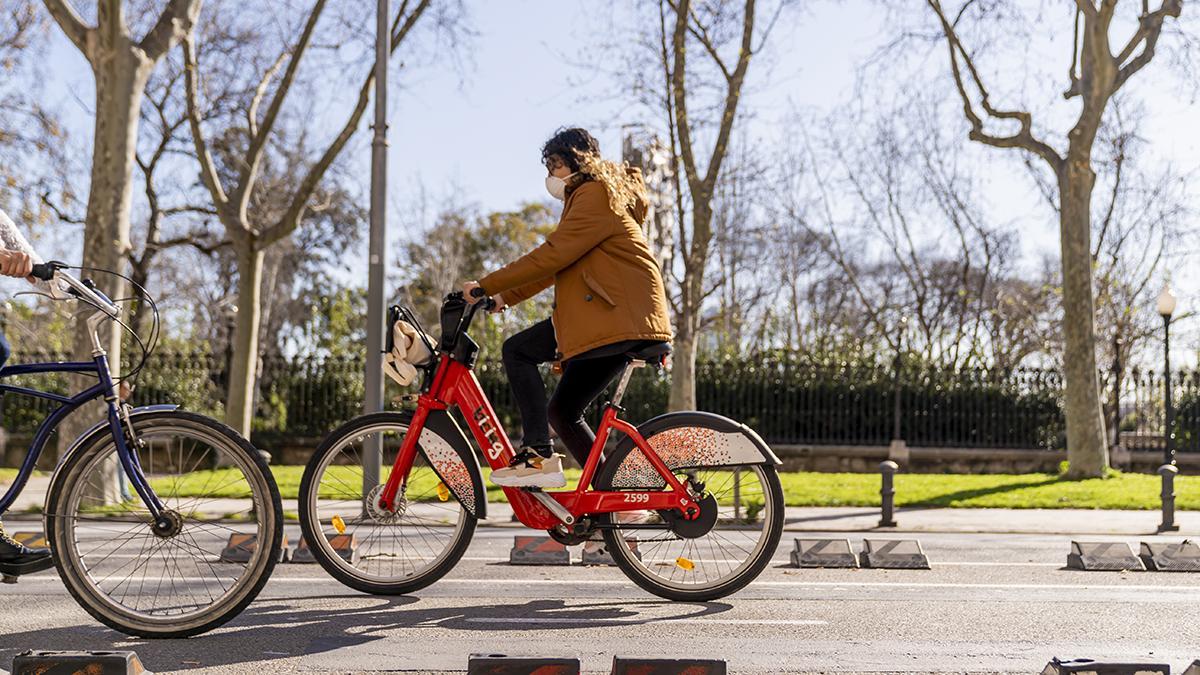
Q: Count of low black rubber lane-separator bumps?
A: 14